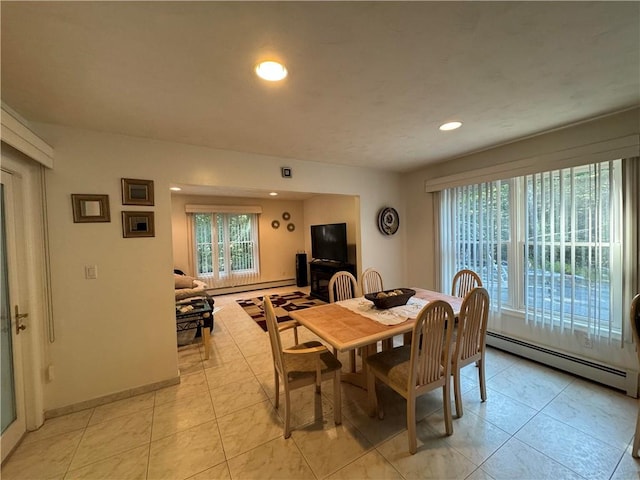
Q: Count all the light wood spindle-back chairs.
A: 6